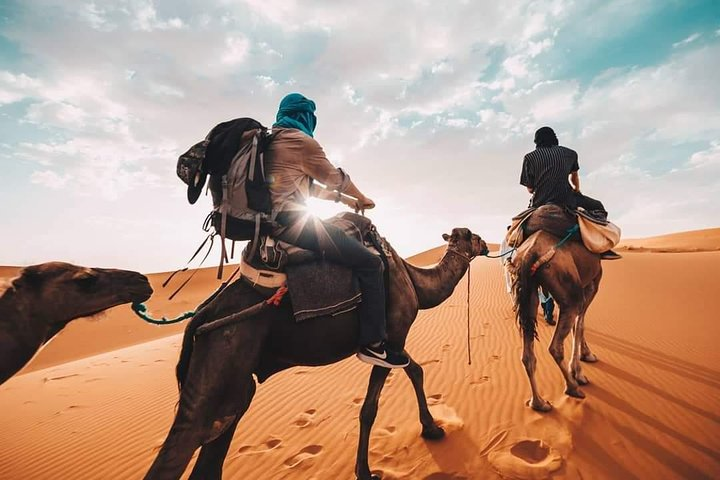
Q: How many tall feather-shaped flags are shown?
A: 0